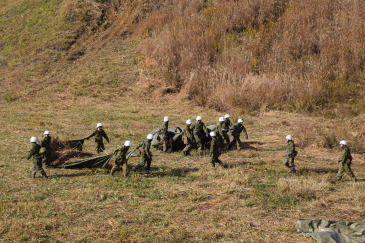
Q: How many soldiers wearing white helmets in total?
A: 14